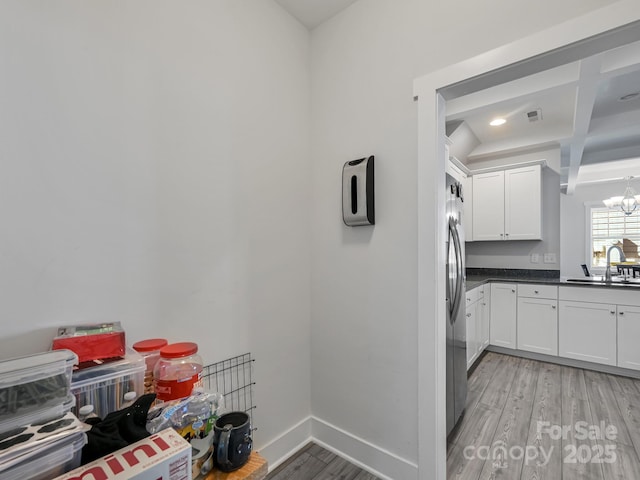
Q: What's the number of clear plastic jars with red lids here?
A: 2